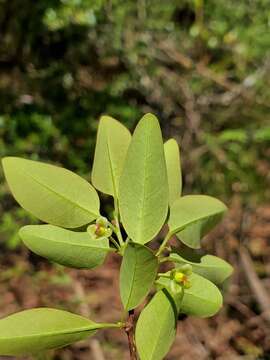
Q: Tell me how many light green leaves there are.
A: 11